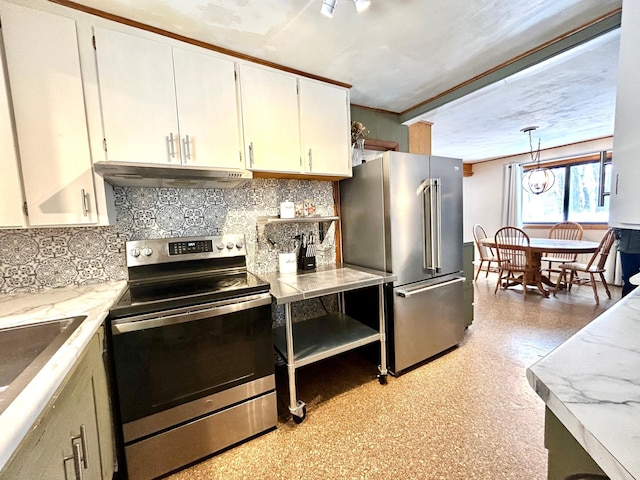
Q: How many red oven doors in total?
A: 0